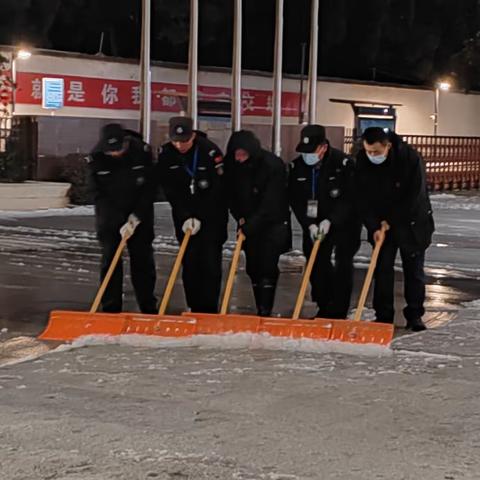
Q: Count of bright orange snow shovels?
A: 5